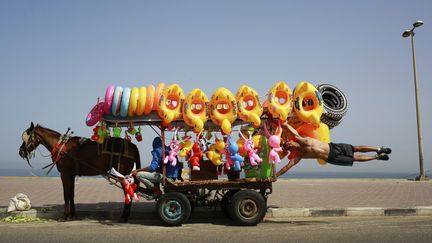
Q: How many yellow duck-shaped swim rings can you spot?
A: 6